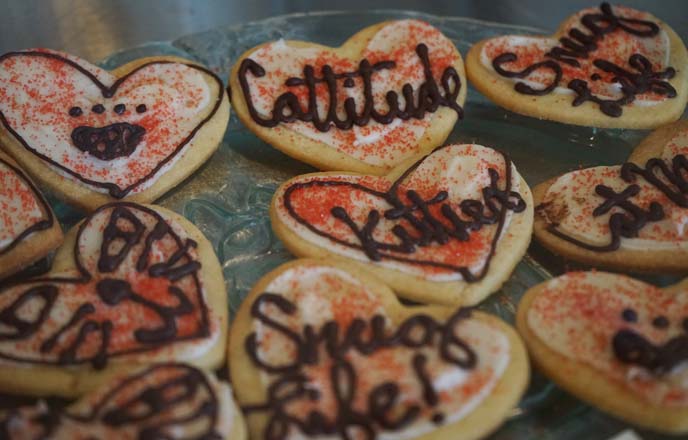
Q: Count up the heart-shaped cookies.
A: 10